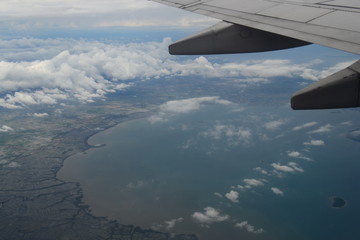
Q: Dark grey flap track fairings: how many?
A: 2